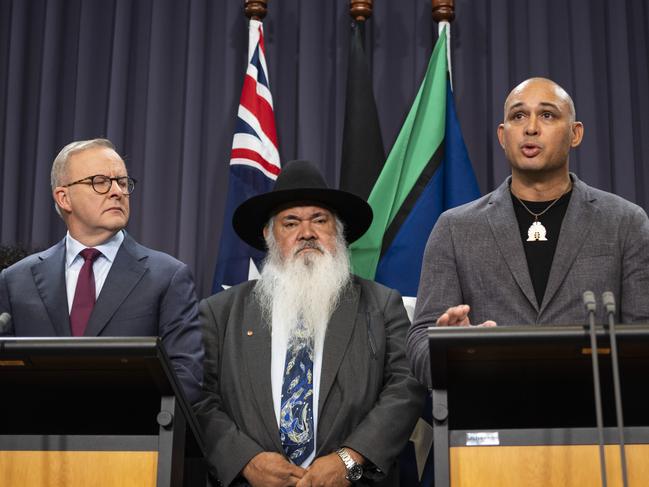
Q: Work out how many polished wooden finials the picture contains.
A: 3